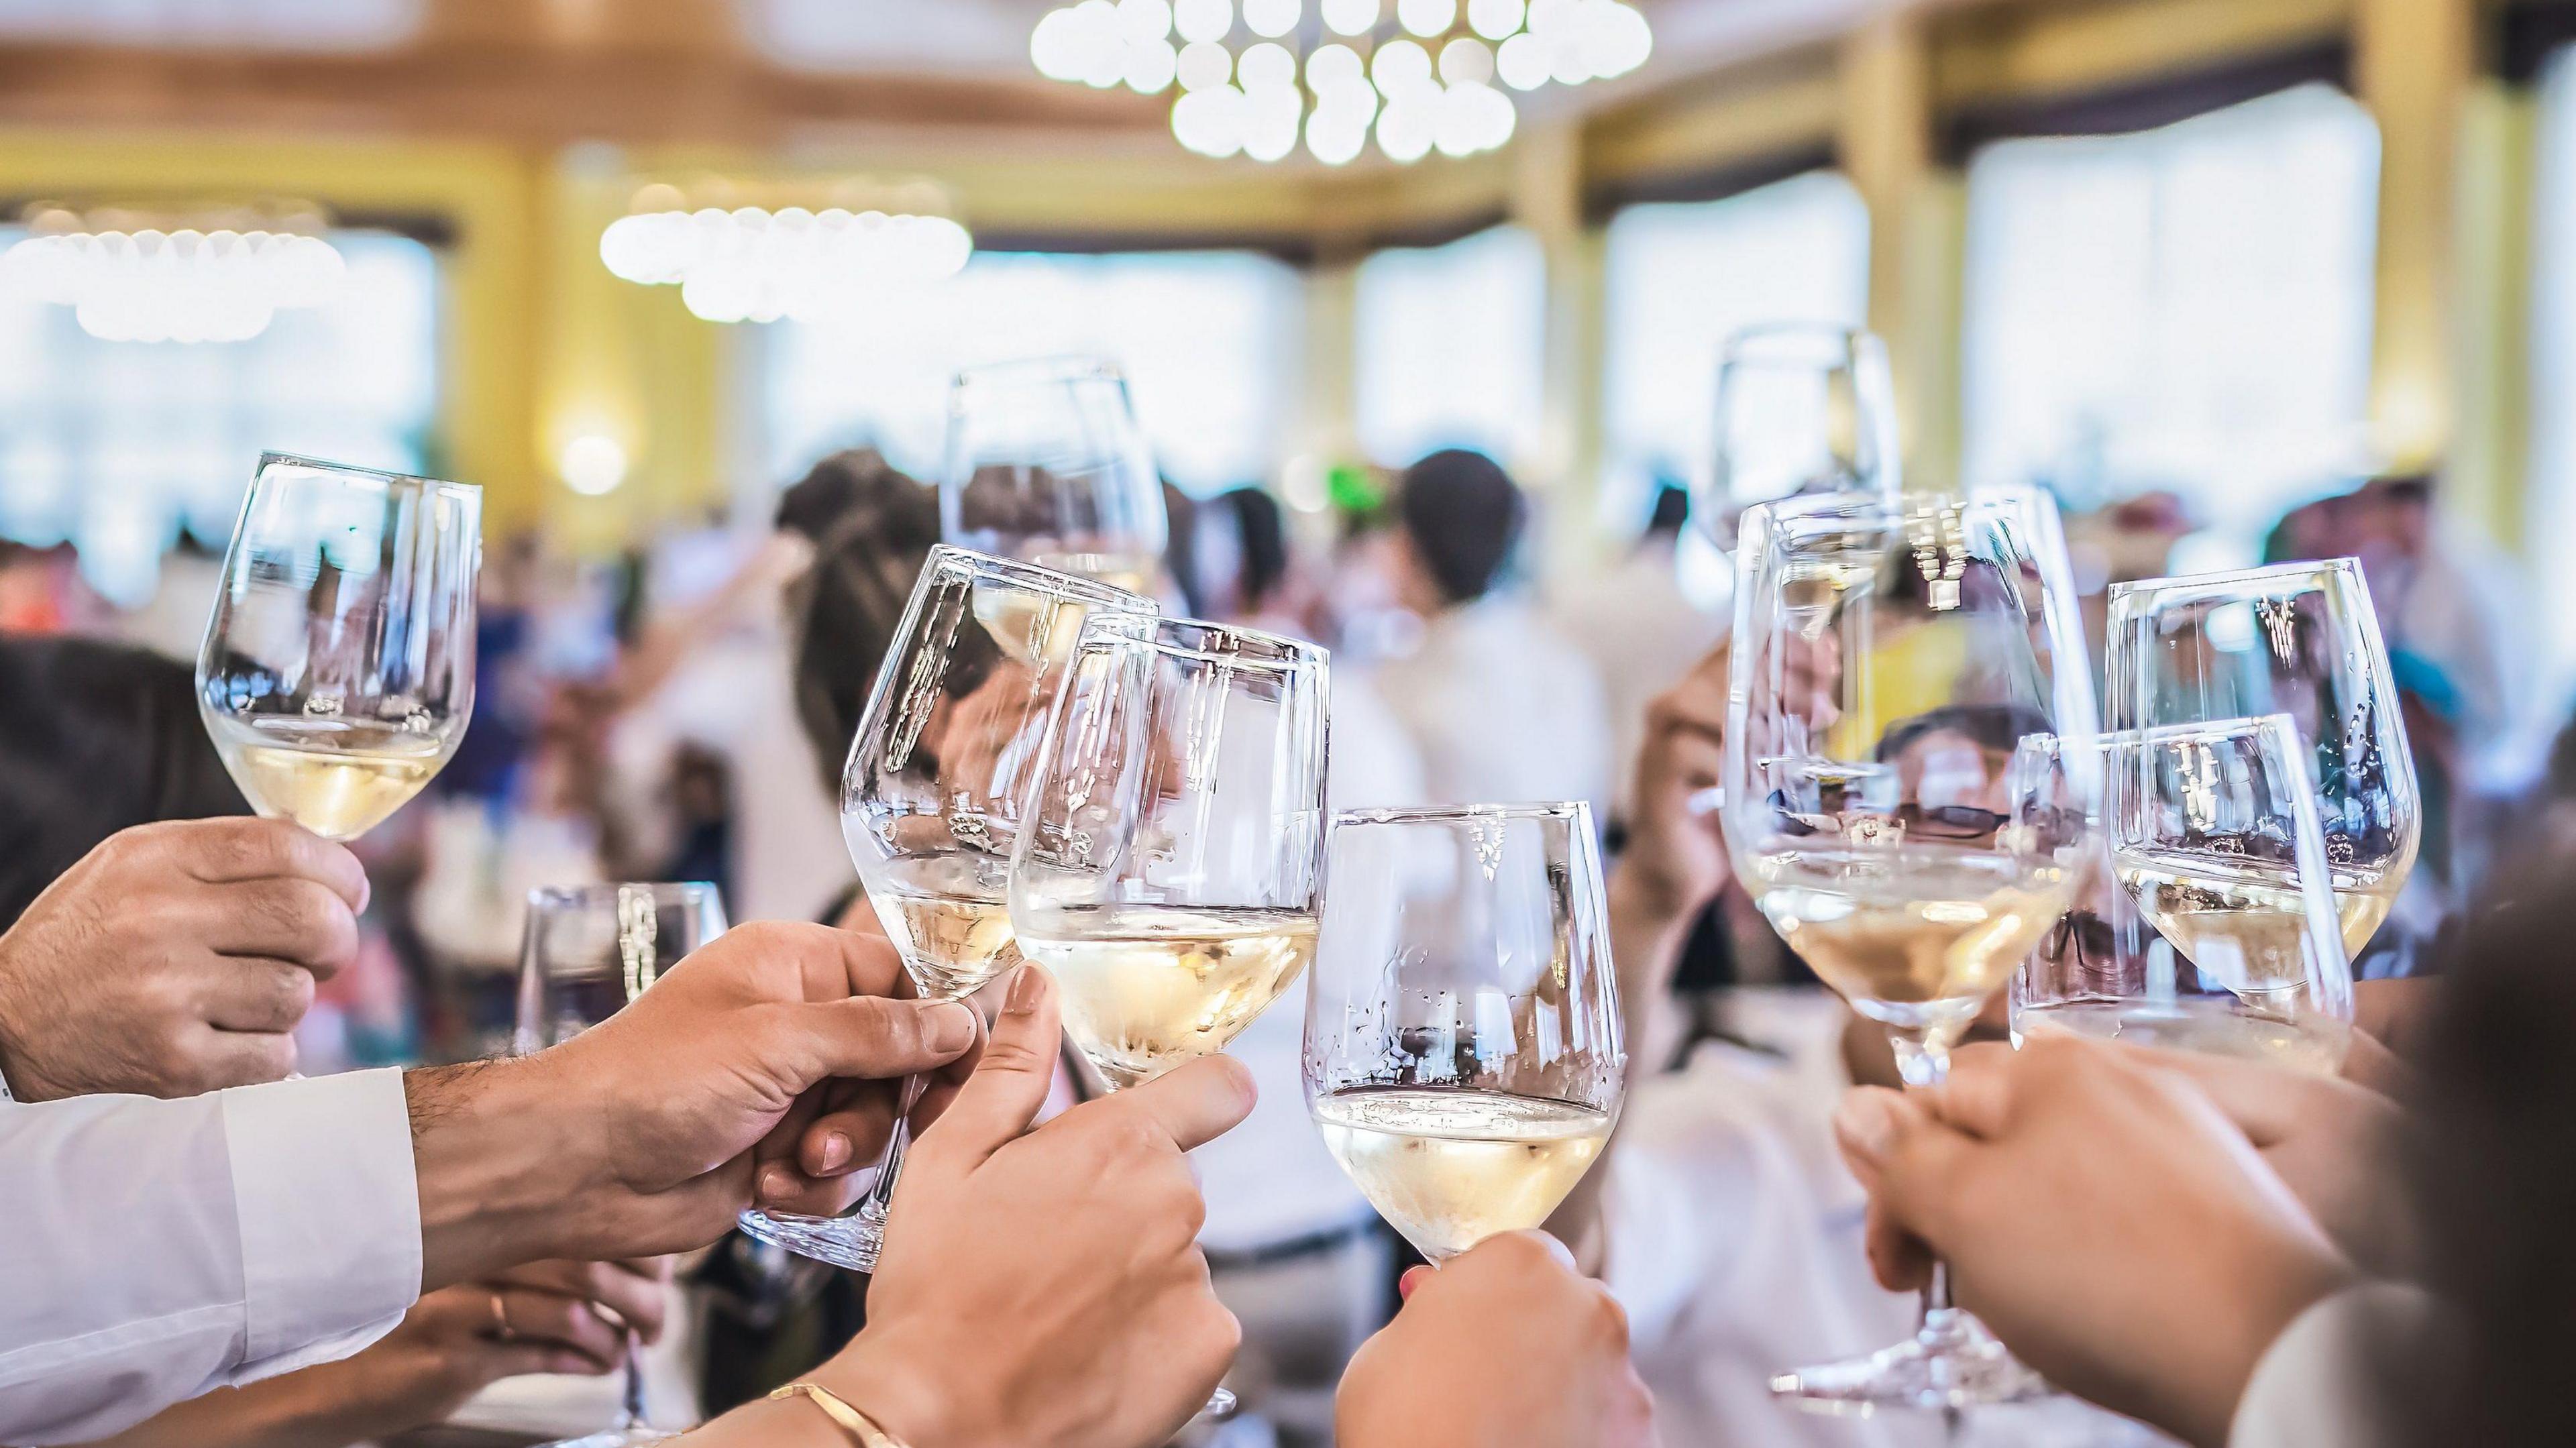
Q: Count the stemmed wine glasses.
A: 10